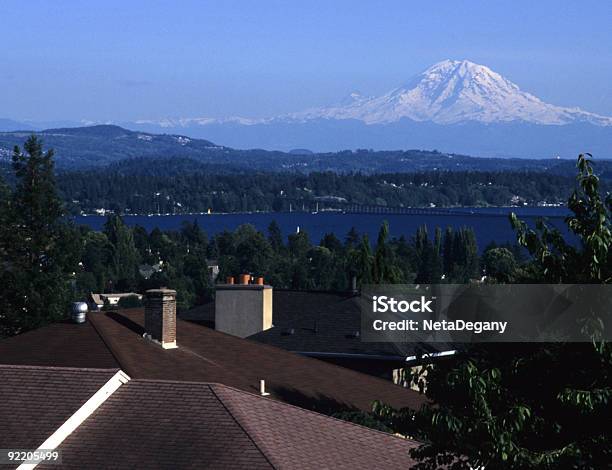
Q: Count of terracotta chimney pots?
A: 3